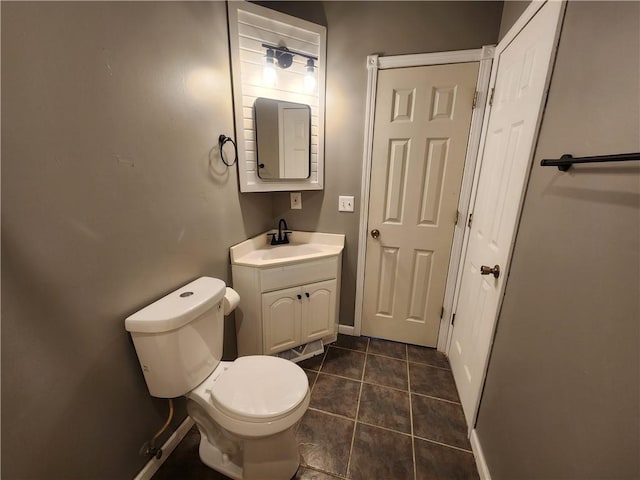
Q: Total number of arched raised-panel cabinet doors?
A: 2